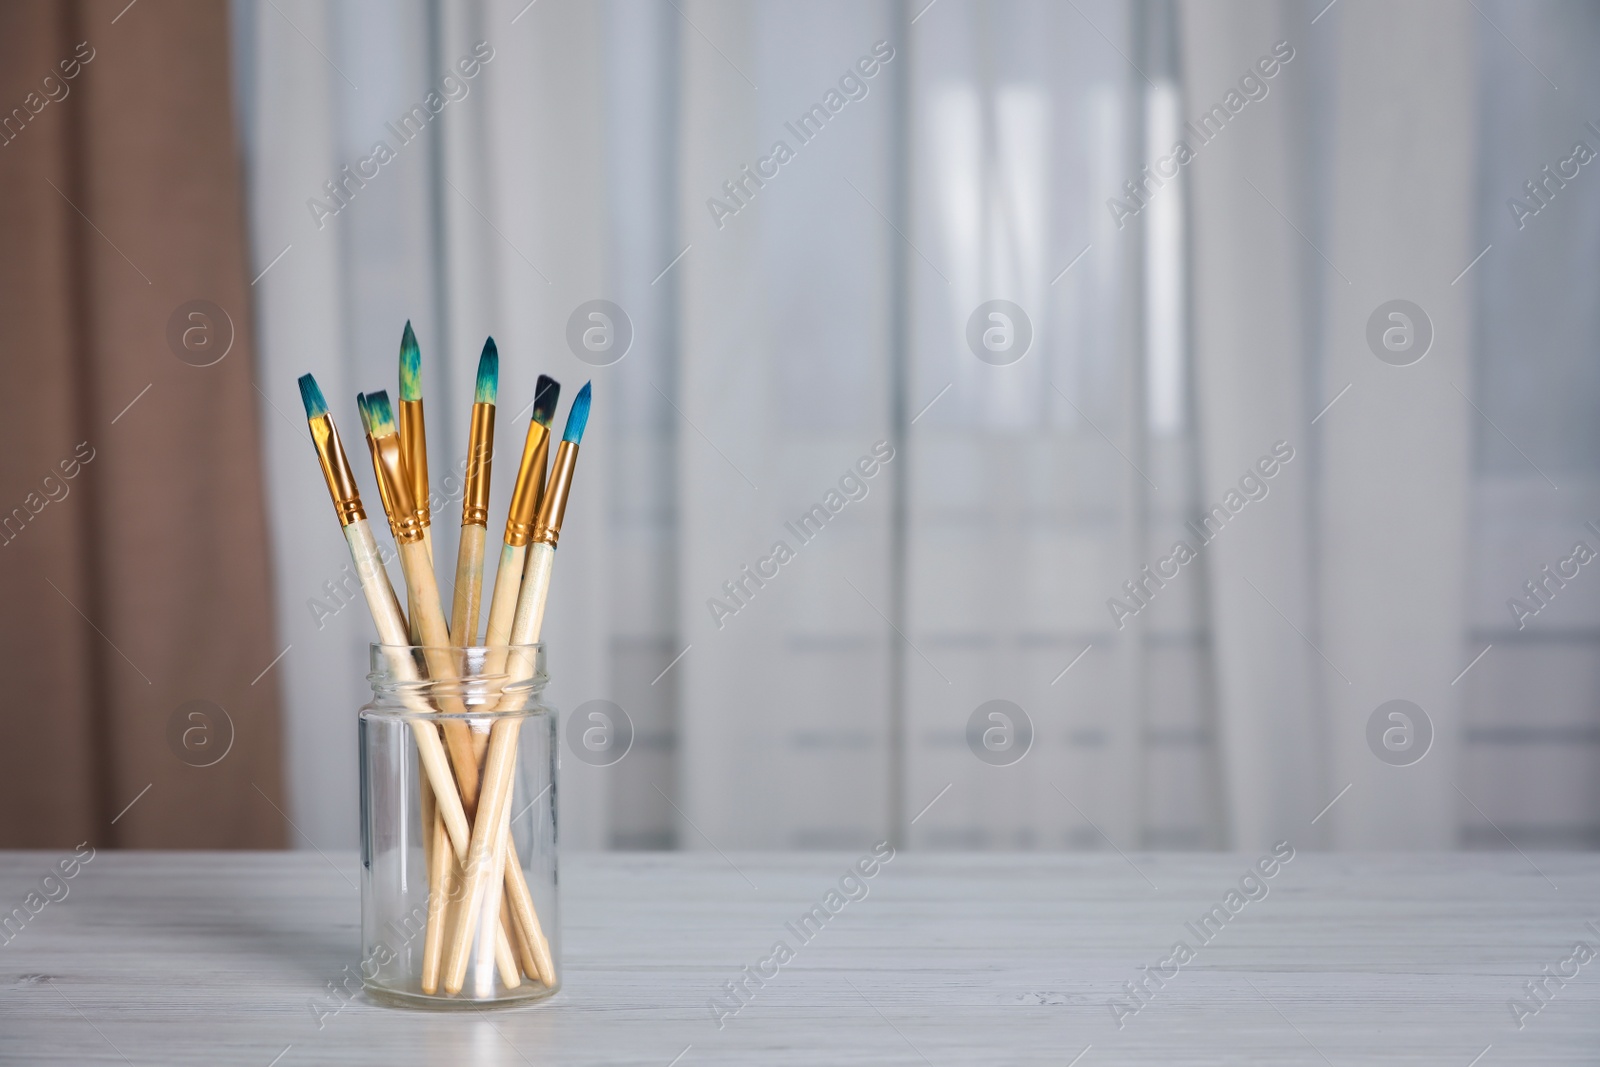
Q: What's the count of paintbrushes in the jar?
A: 7